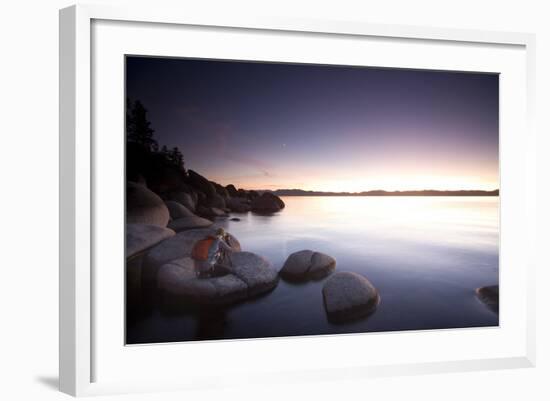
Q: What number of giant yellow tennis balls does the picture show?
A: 0